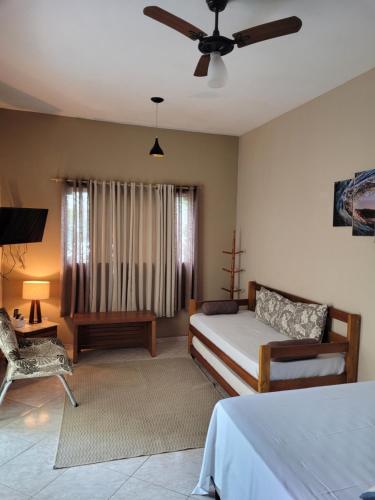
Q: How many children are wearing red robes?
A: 0